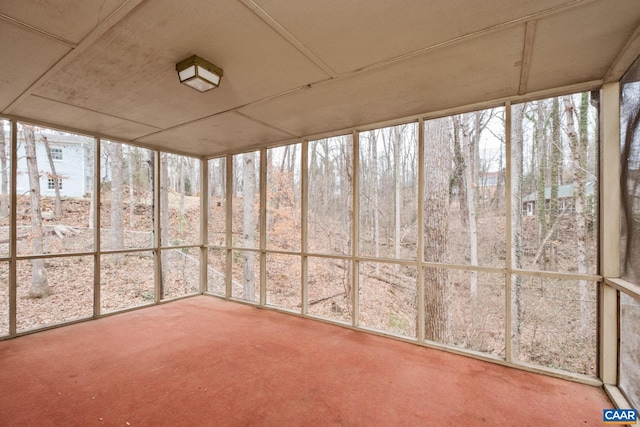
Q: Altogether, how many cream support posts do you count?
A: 11